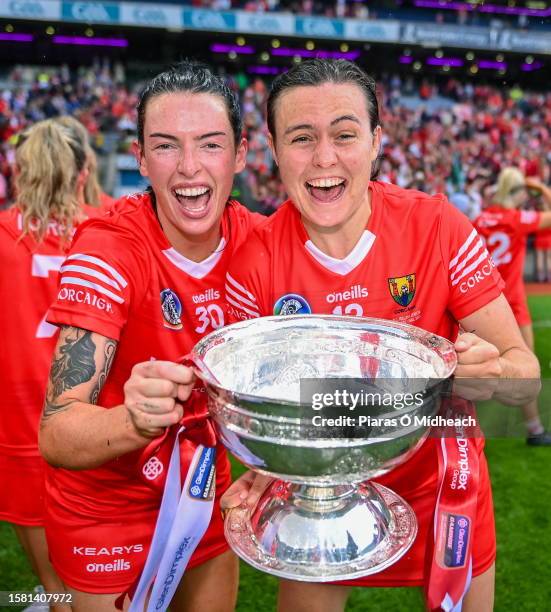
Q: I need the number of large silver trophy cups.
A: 1